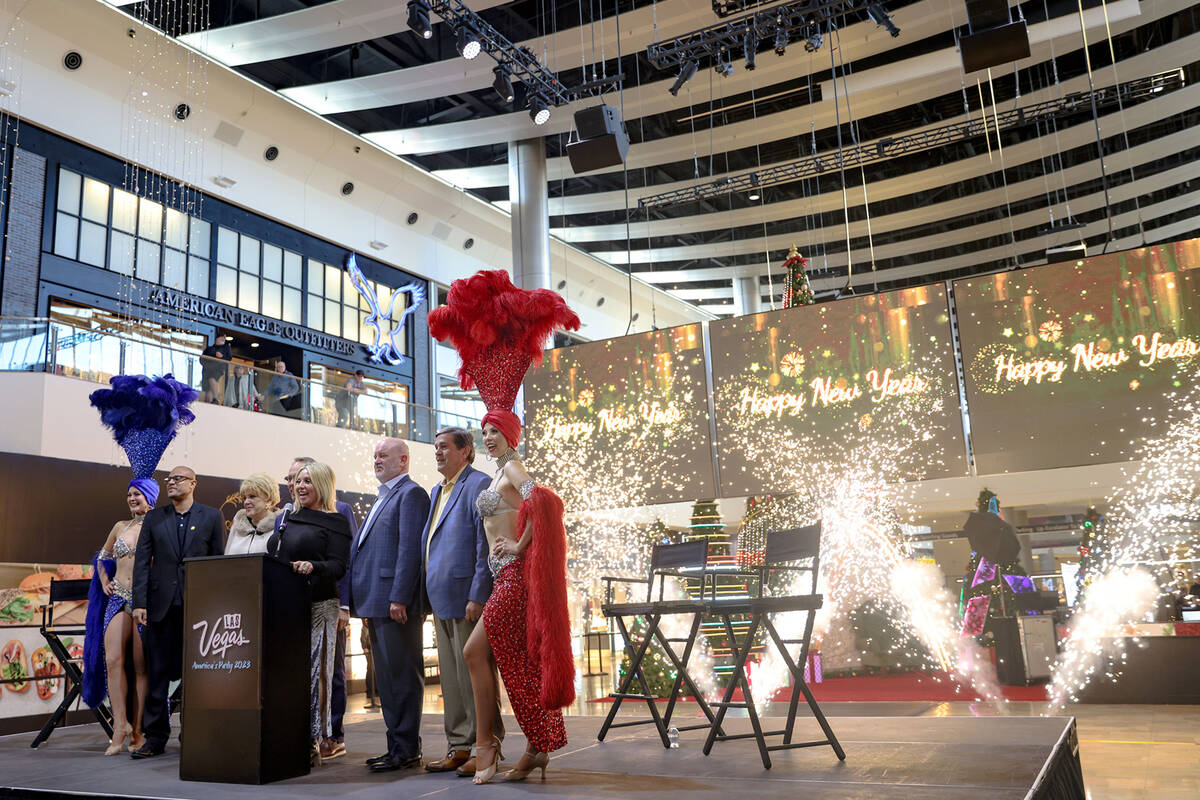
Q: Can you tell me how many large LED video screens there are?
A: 3